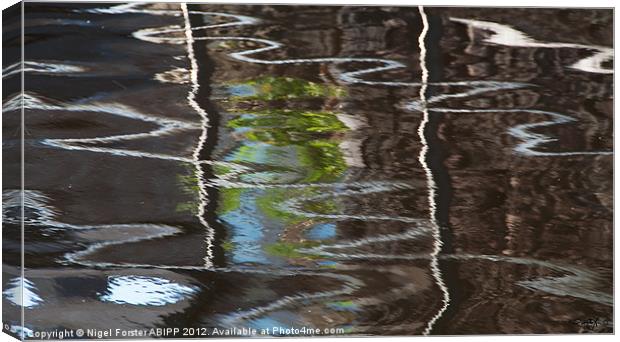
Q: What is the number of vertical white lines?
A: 2